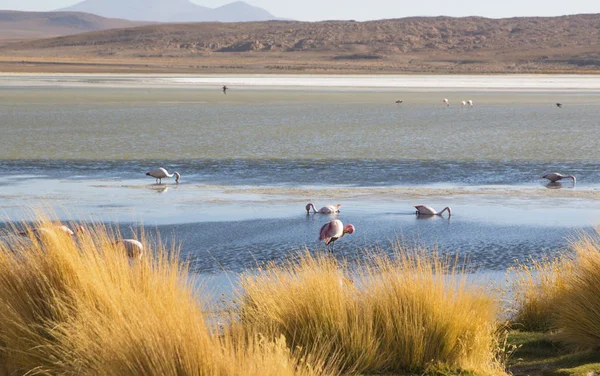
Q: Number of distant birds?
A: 6